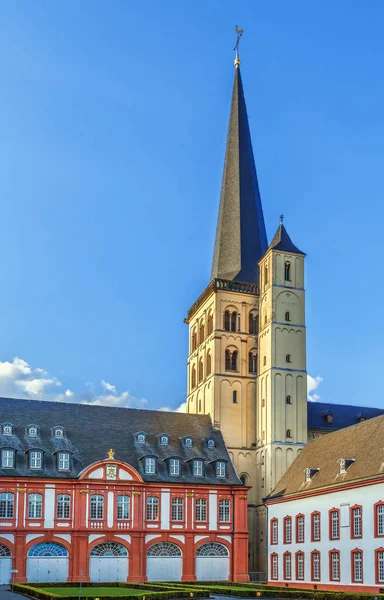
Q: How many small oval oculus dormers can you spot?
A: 7